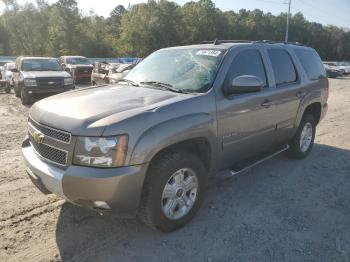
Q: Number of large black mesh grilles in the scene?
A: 2